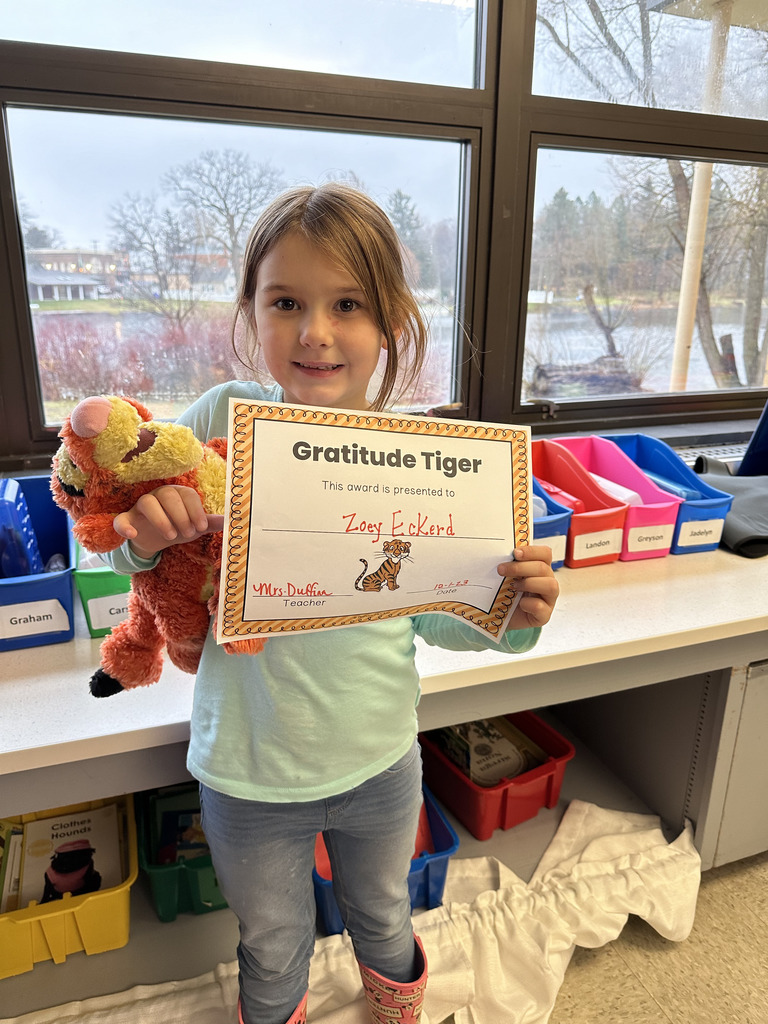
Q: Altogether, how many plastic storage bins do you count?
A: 10